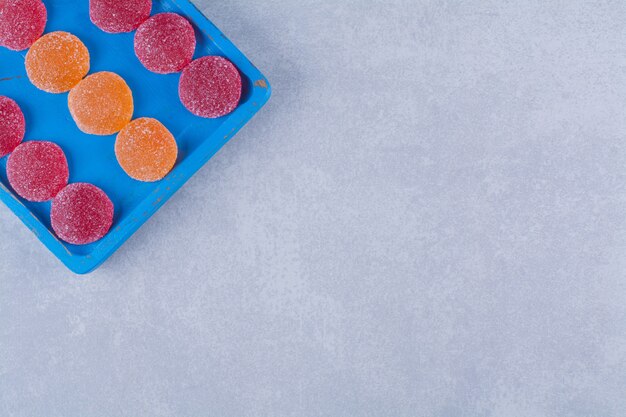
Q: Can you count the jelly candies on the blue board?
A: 10